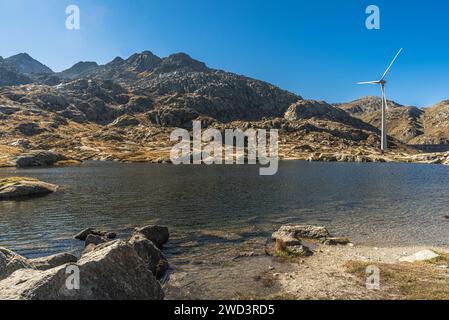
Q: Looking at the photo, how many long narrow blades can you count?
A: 3